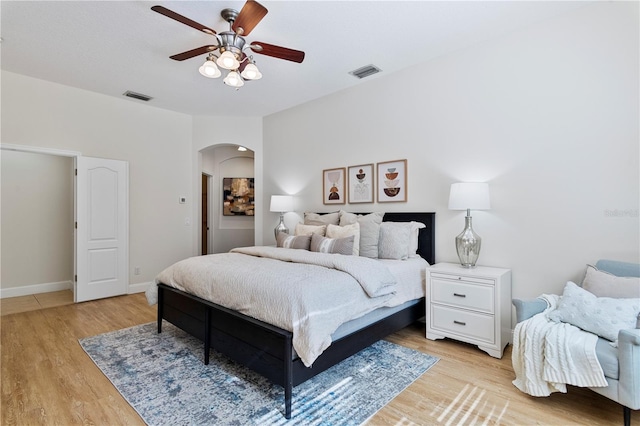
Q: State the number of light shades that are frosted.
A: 4